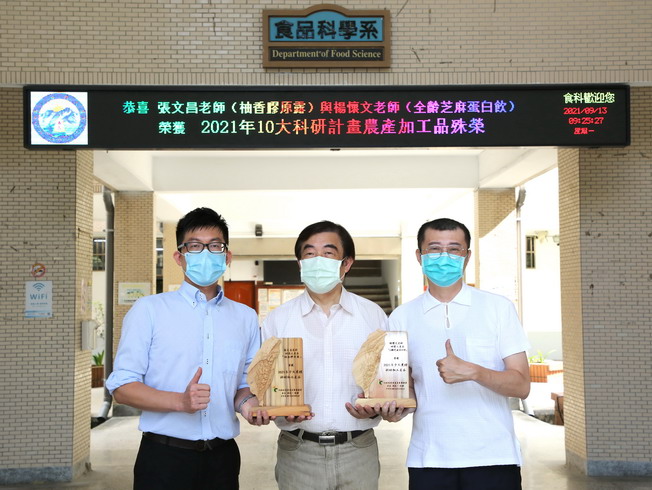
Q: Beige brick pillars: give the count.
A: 4